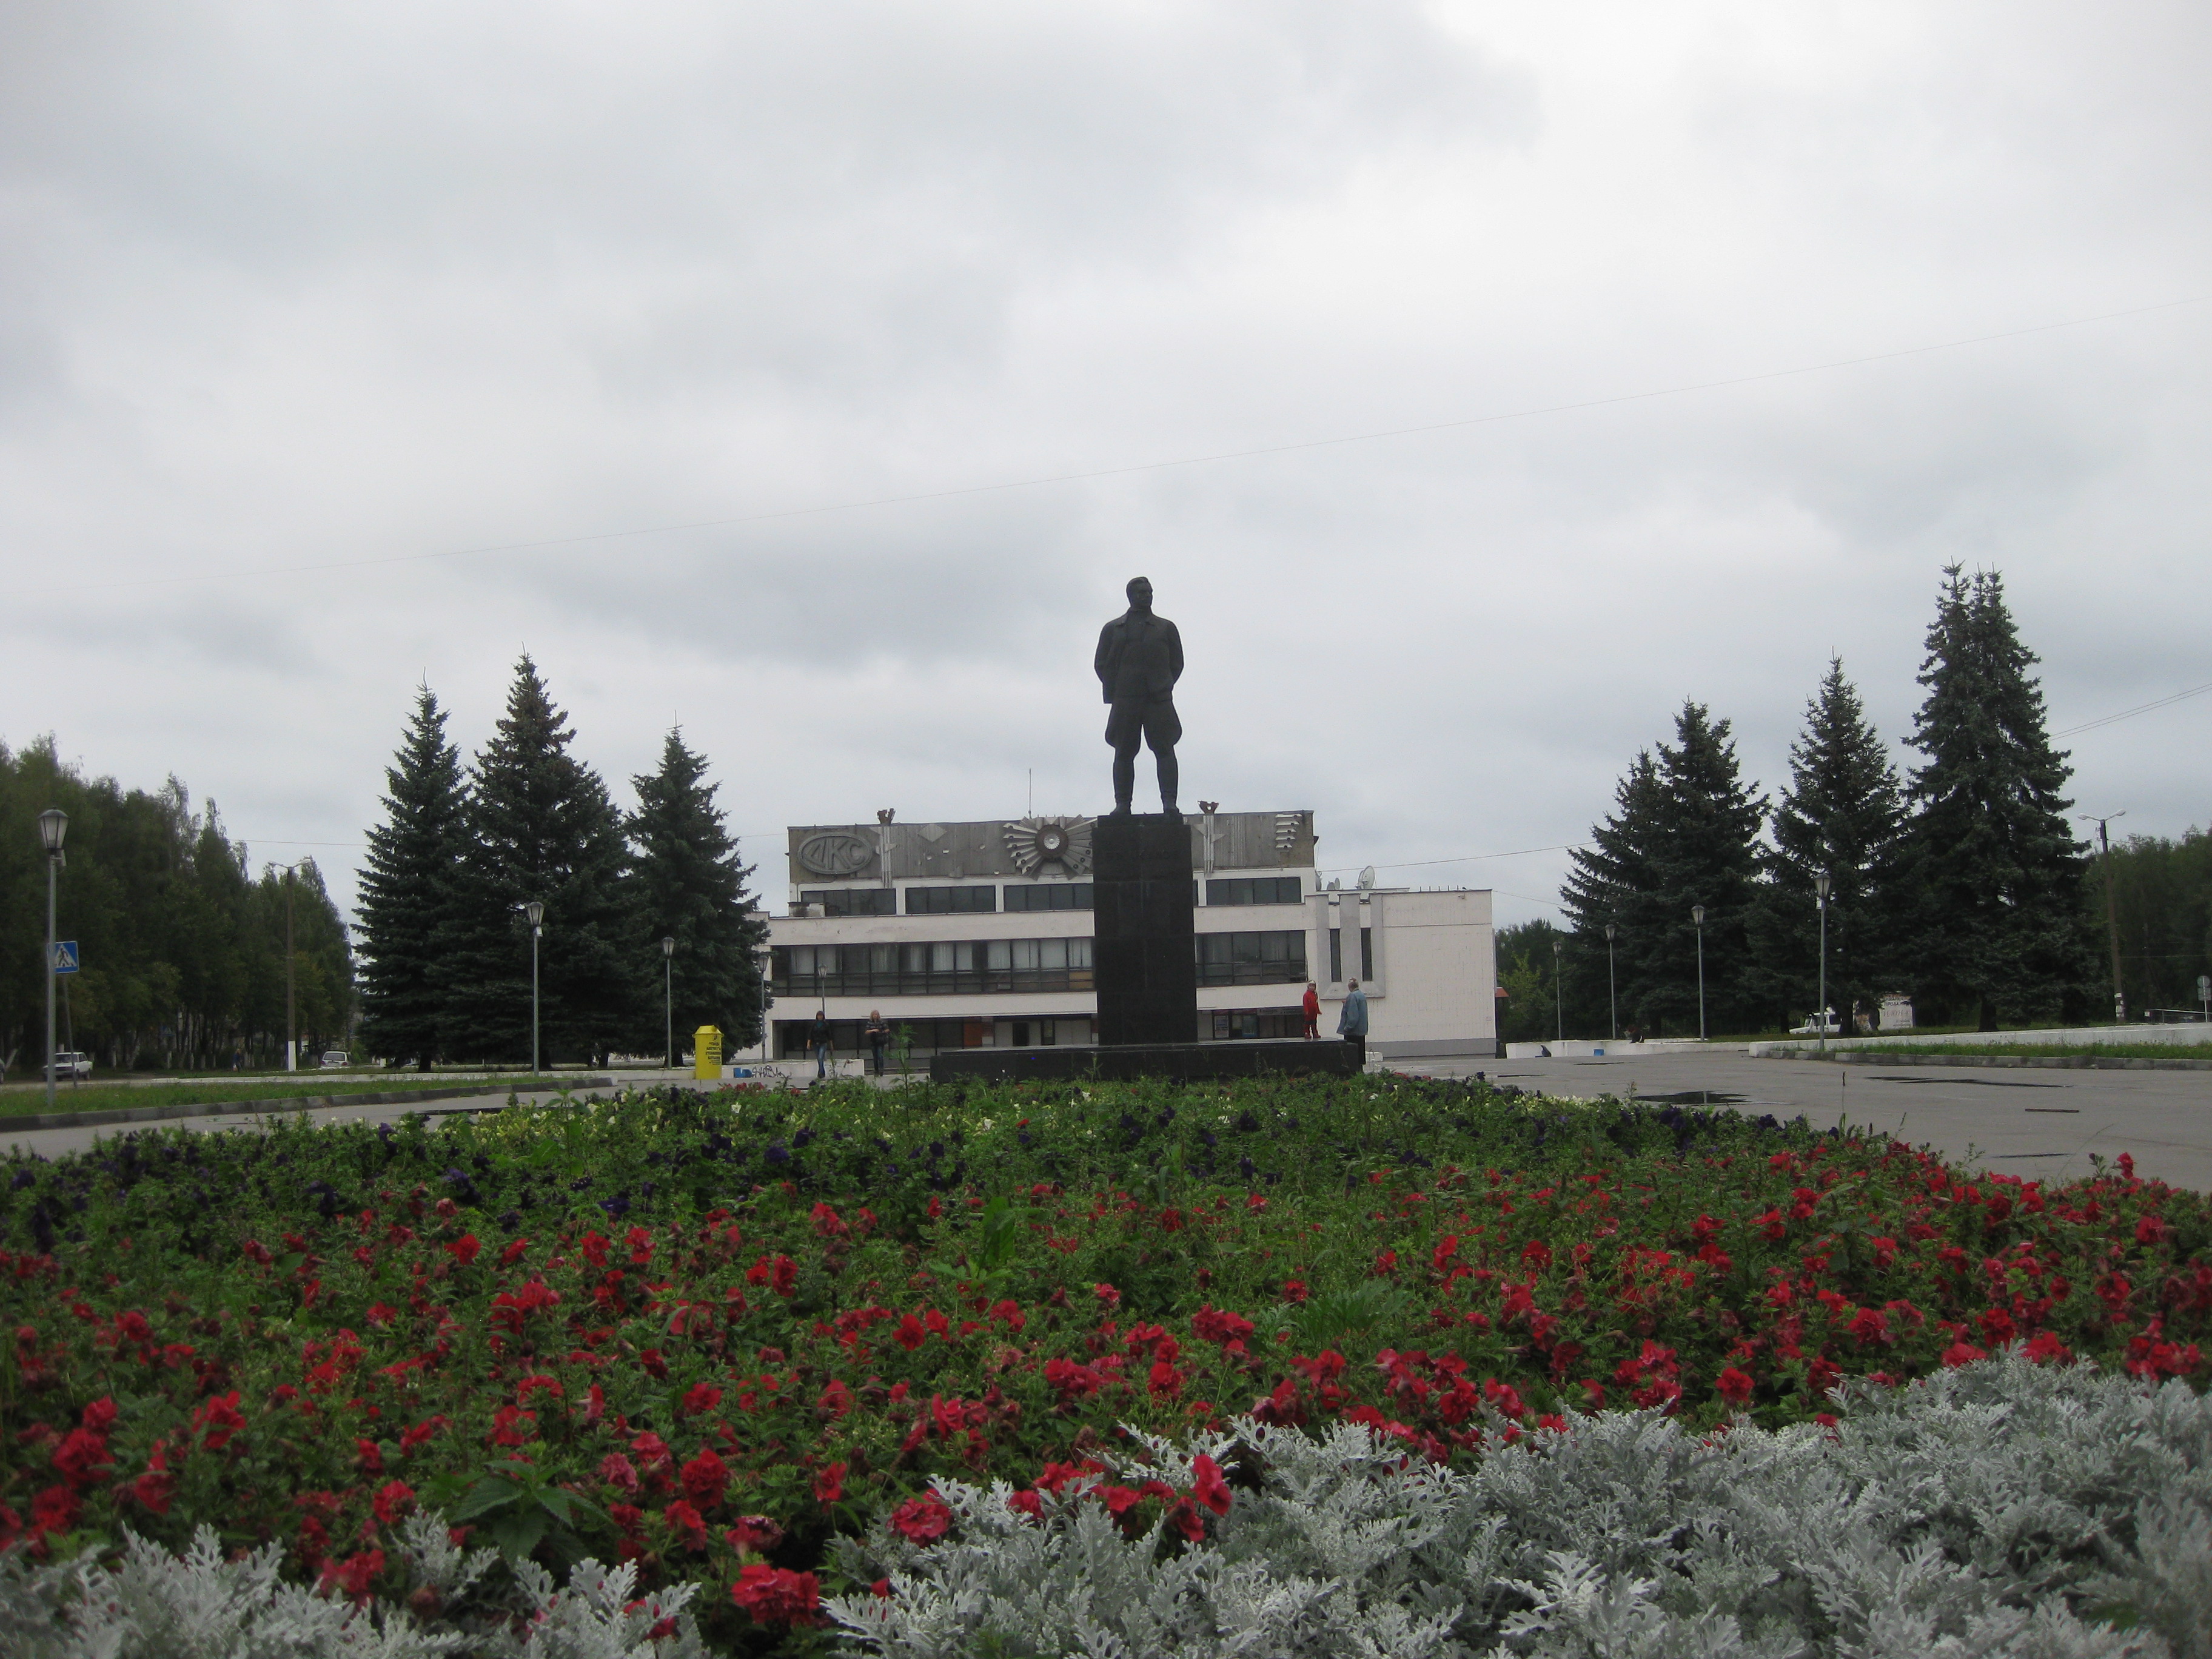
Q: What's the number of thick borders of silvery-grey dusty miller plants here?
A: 1